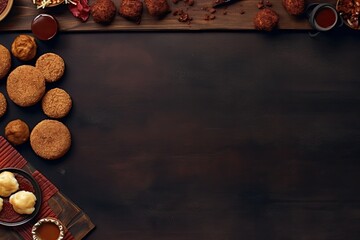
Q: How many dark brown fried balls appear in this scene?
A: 5